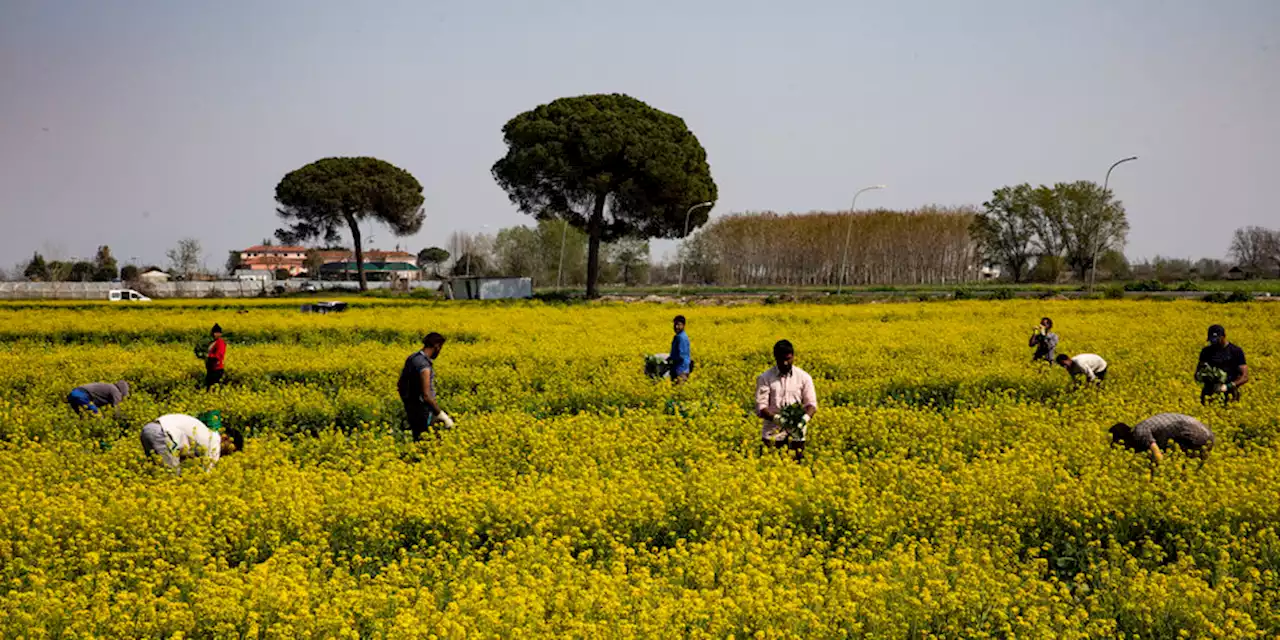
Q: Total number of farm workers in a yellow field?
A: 10